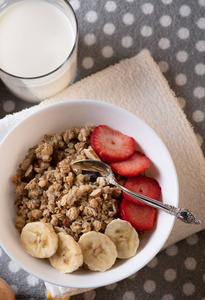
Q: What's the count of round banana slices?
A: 4